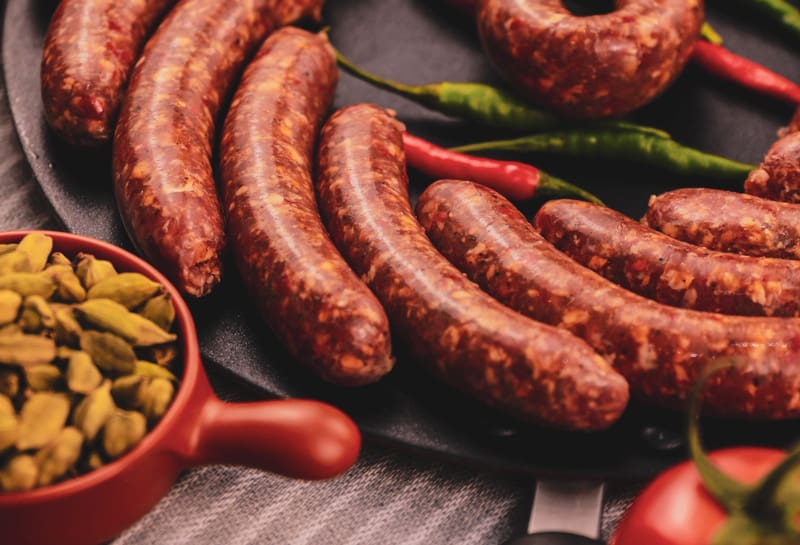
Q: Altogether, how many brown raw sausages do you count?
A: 9